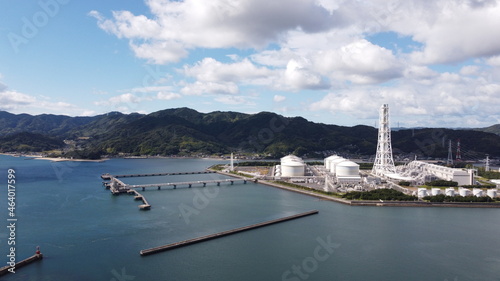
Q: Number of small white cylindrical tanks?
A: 6